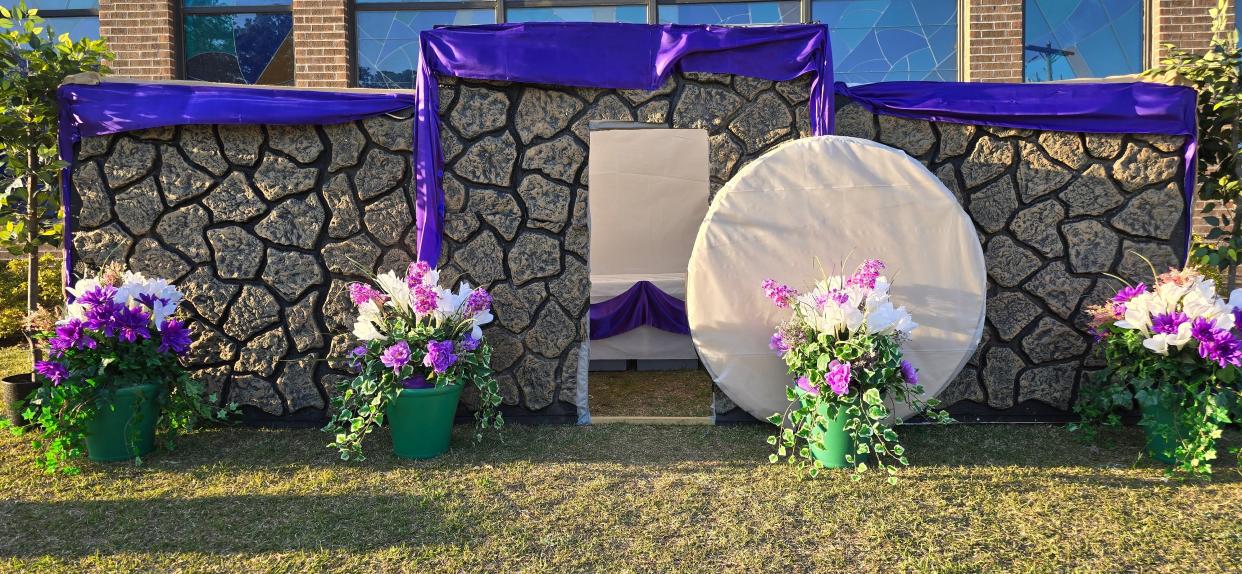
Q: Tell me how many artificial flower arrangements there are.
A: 4